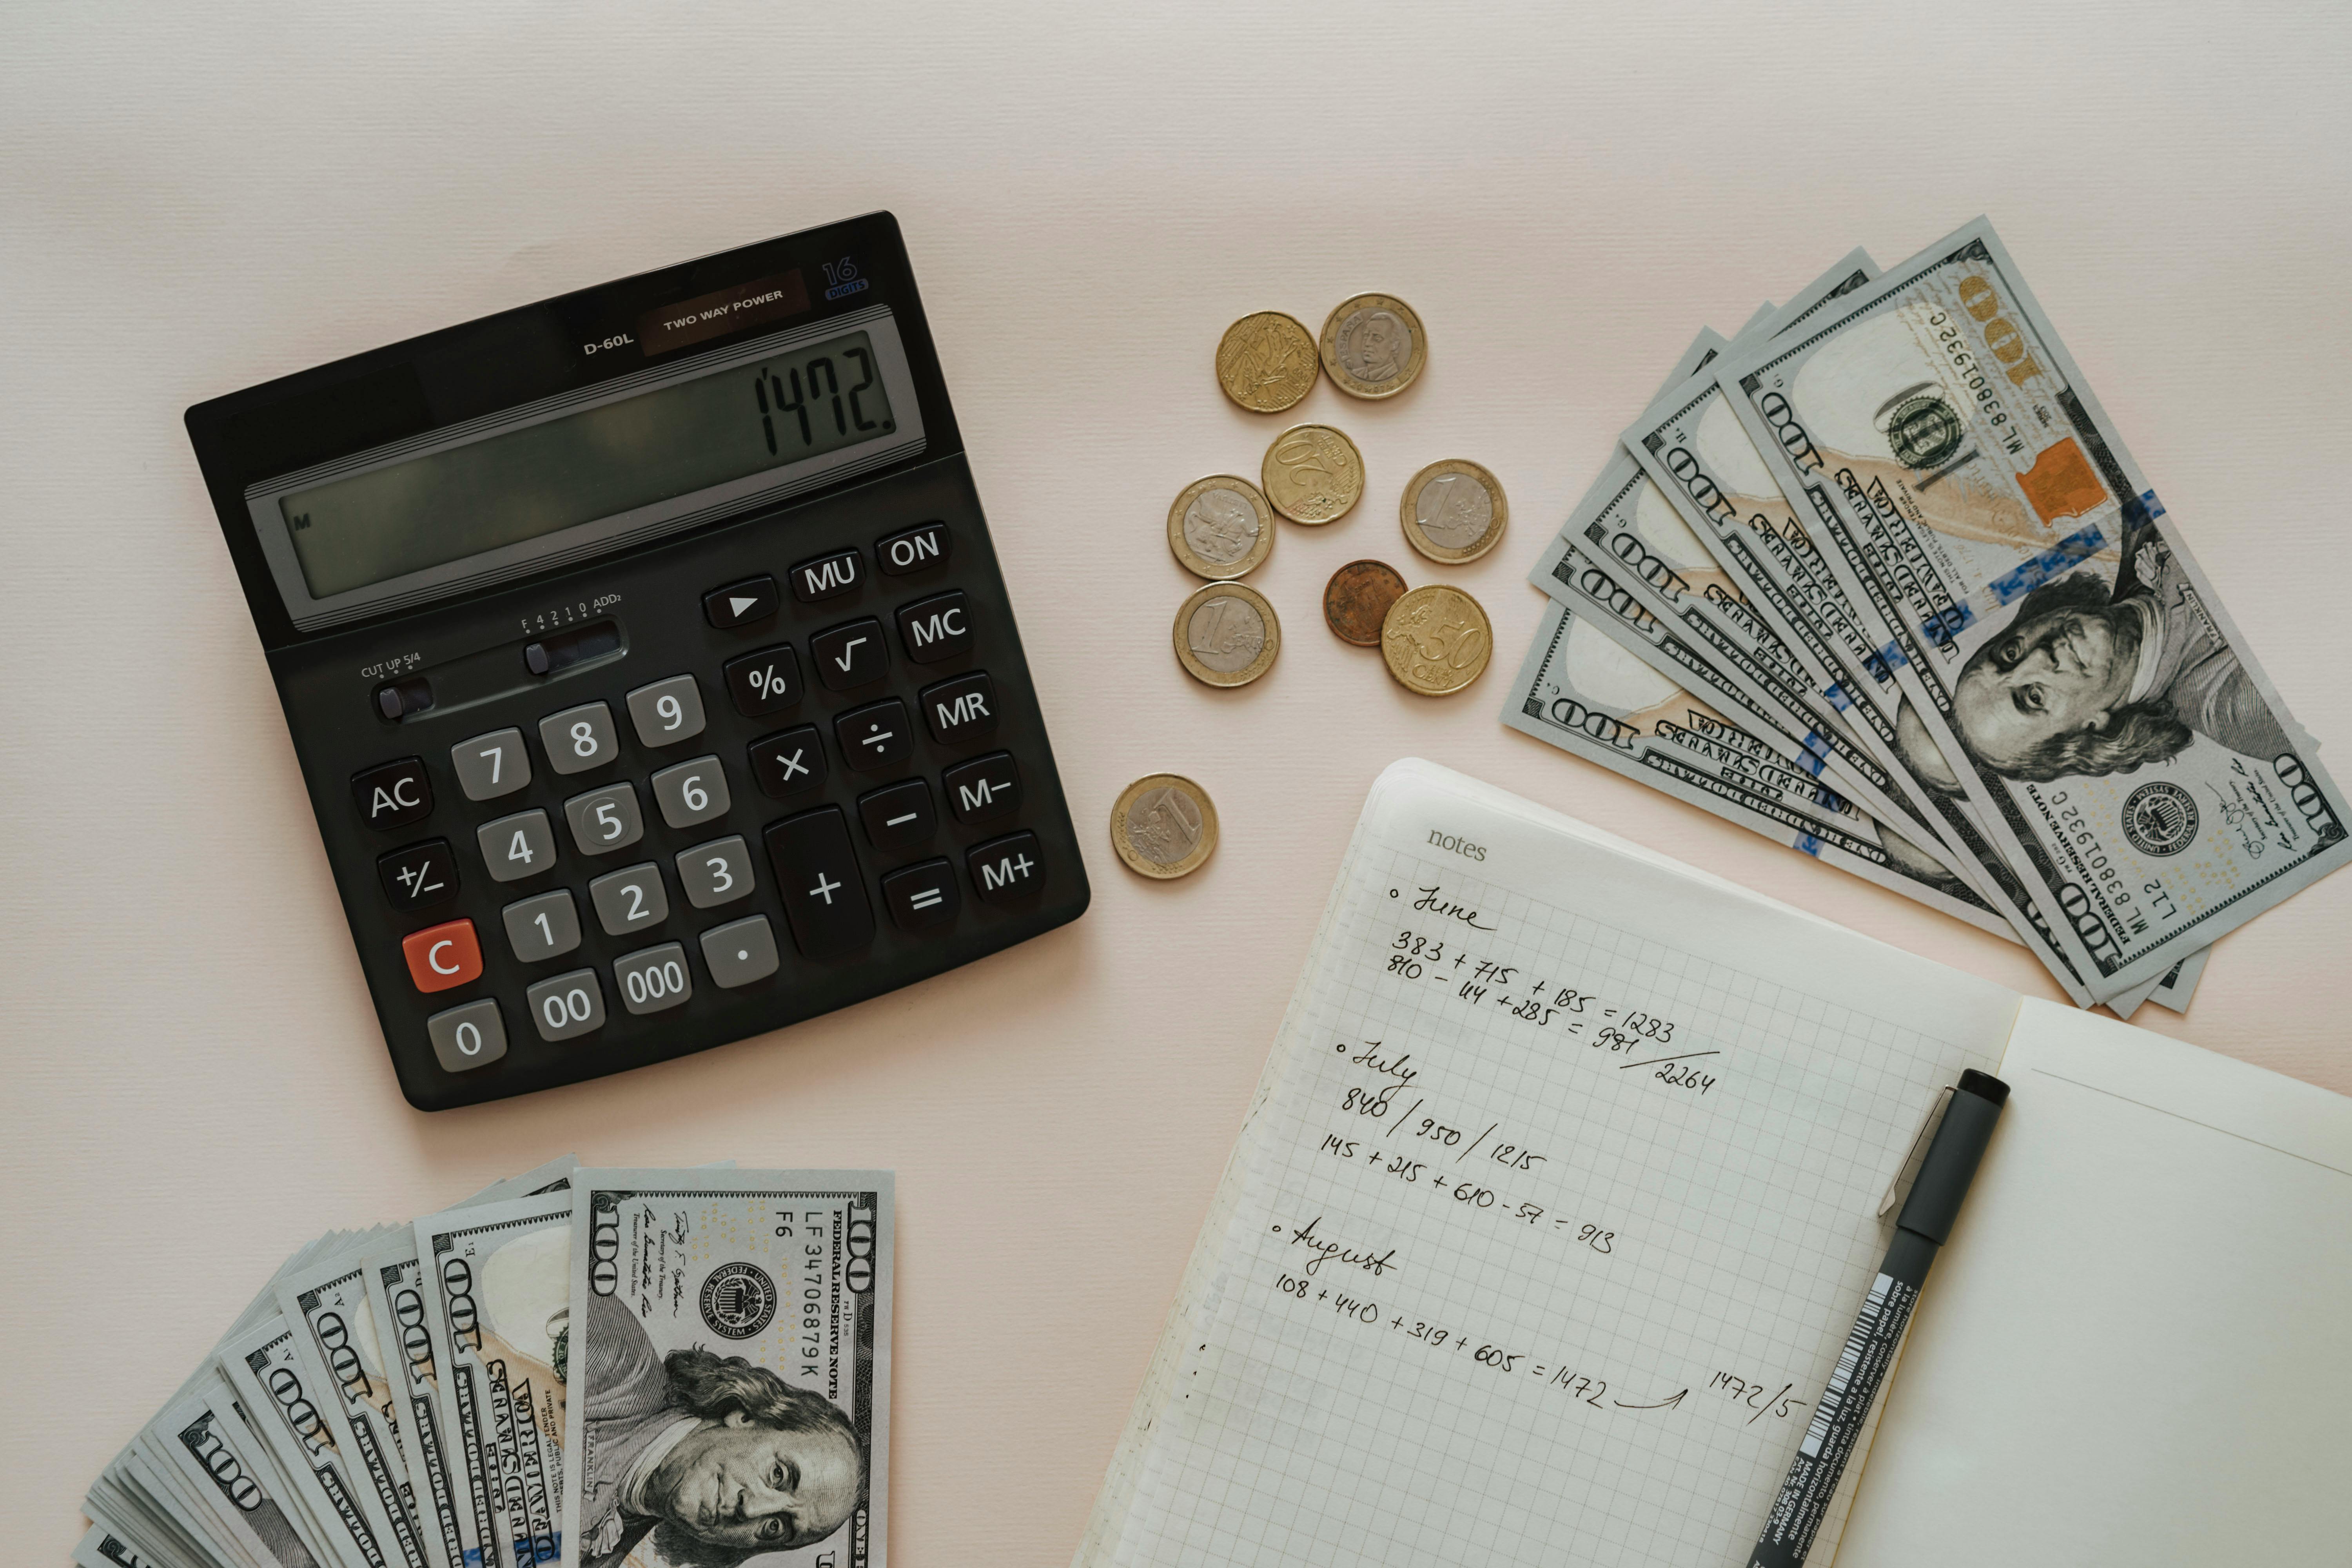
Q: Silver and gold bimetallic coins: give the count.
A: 5